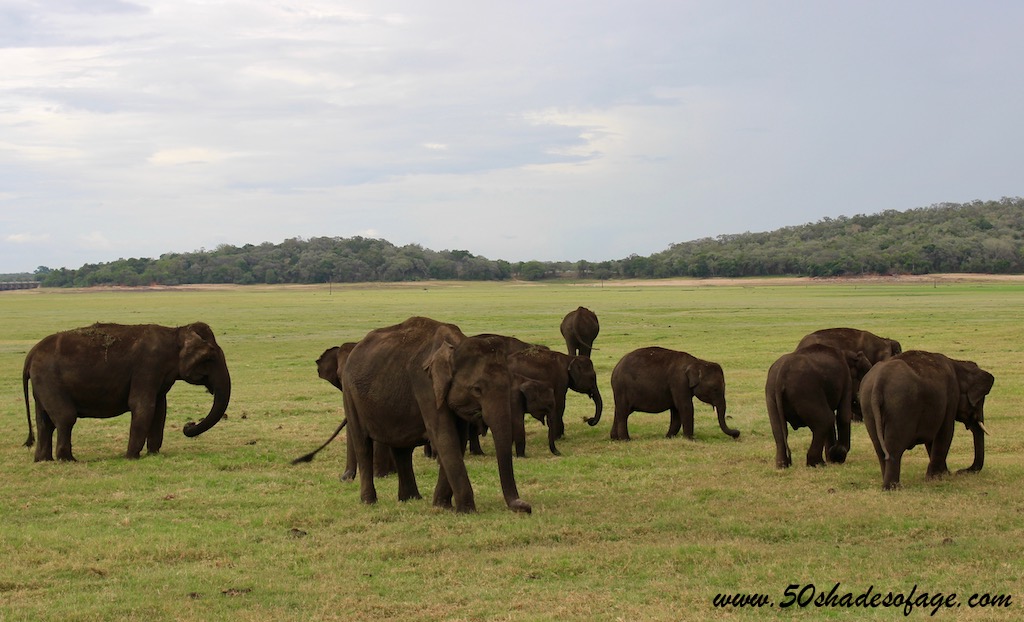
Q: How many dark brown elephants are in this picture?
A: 11